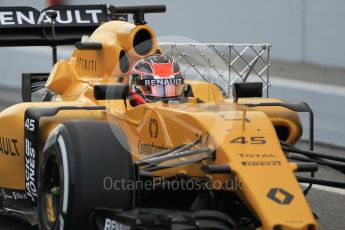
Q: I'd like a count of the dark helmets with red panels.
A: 1